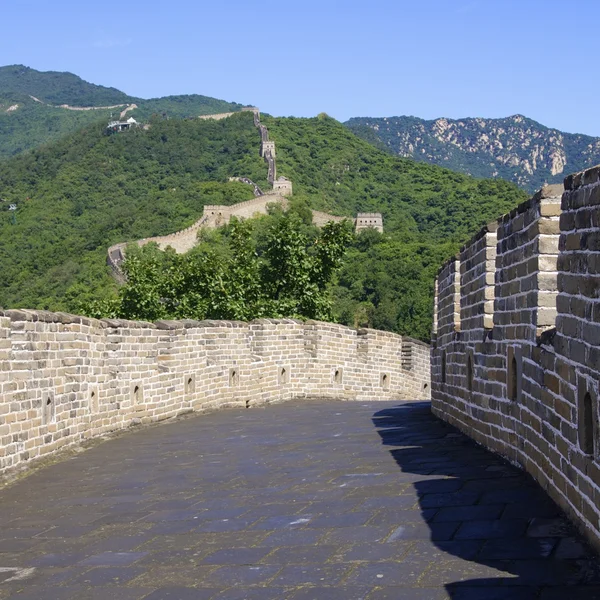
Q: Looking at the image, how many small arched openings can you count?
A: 13